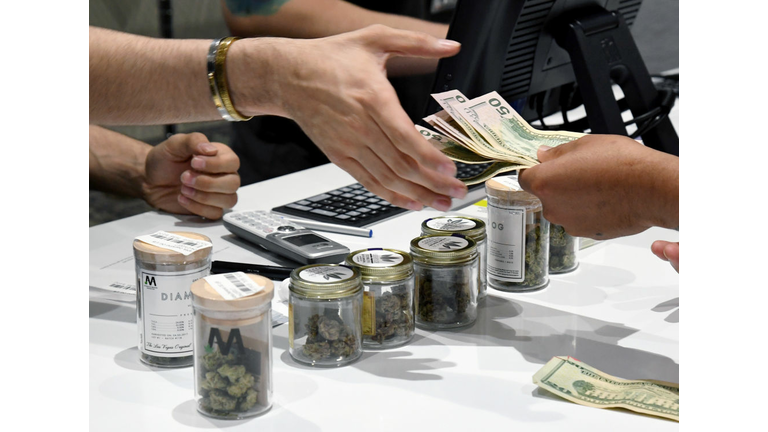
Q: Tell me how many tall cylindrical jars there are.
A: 4